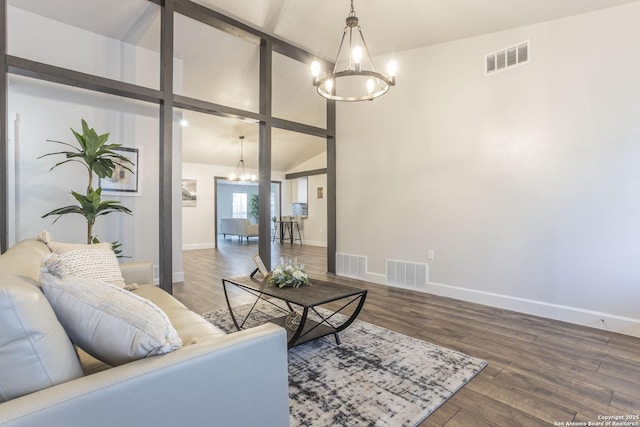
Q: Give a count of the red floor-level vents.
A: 0